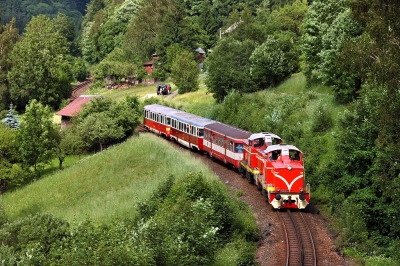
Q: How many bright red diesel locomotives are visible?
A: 2